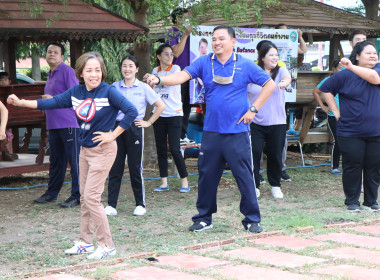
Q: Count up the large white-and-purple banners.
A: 1